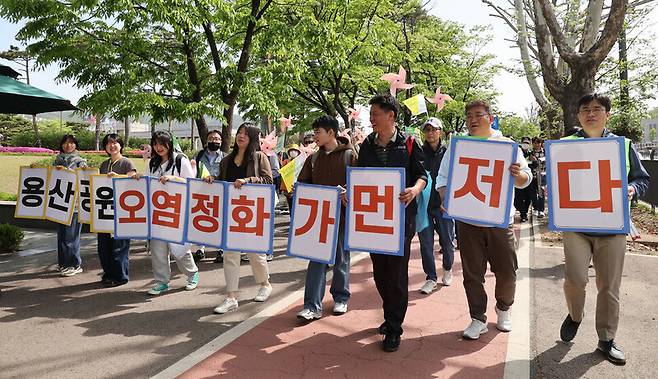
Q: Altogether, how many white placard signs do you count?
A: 12